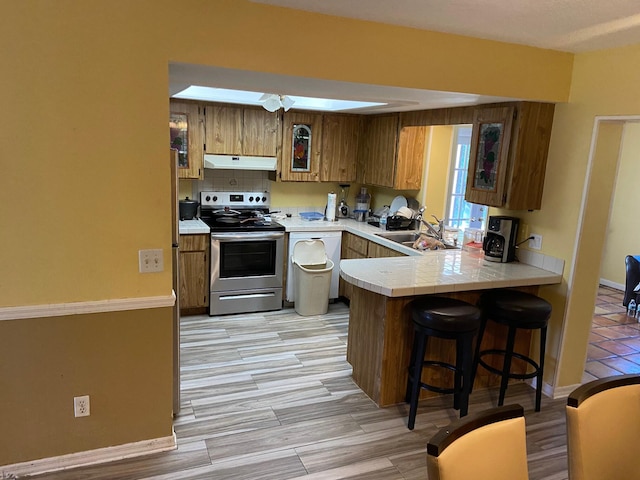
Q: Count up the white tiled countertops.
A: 2